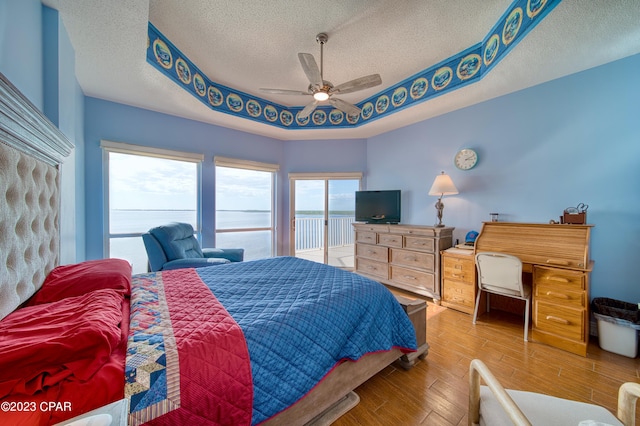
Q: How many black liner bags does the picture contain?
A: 1